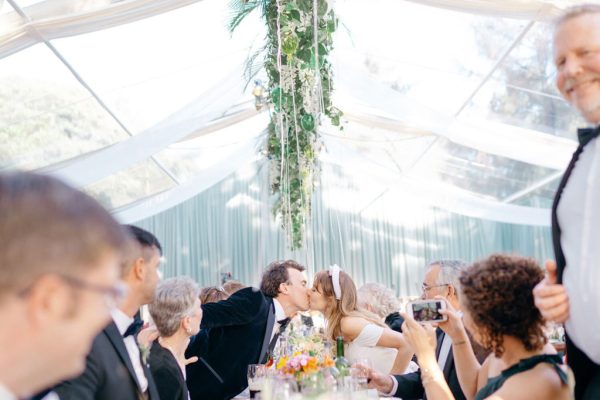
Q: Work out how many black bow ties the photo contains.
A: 3